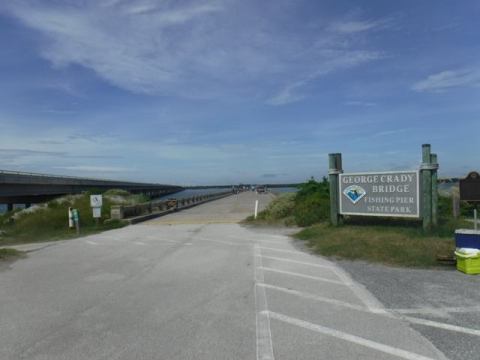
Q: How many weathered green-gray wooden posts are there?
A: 4